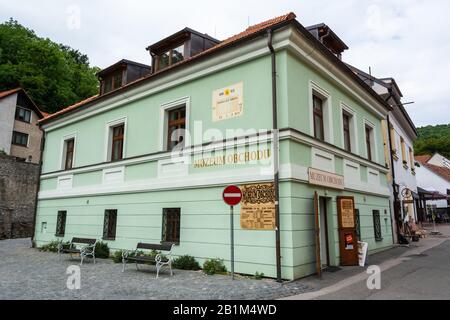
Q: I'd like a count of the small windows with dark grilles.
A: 5